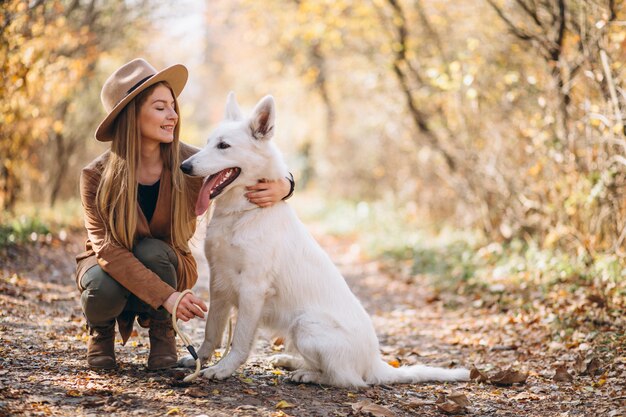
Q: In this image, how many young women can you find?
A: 1